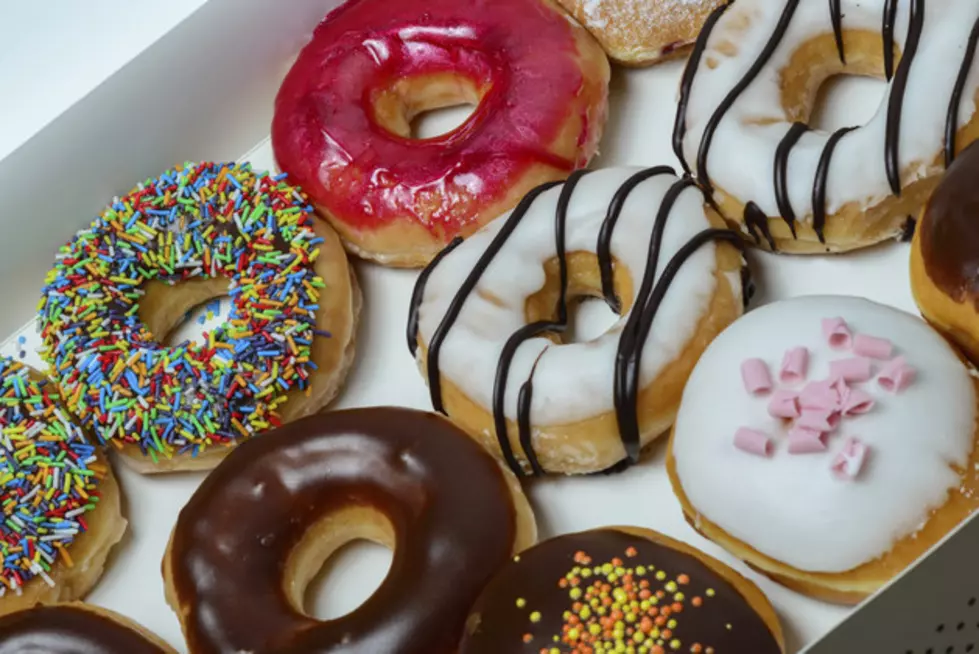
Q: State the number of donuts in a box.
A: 11